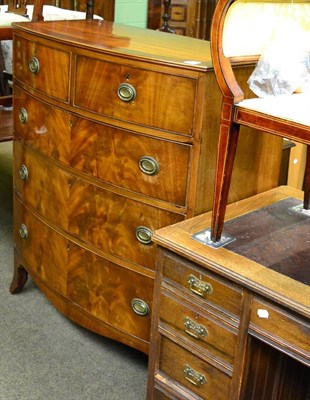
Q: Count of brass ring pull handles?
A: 8